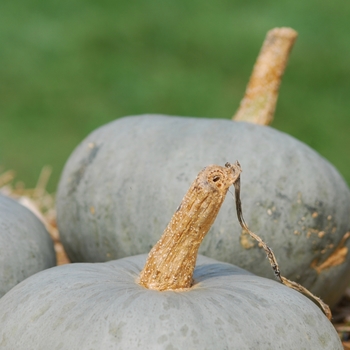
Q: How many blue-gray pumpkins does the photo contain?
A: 3